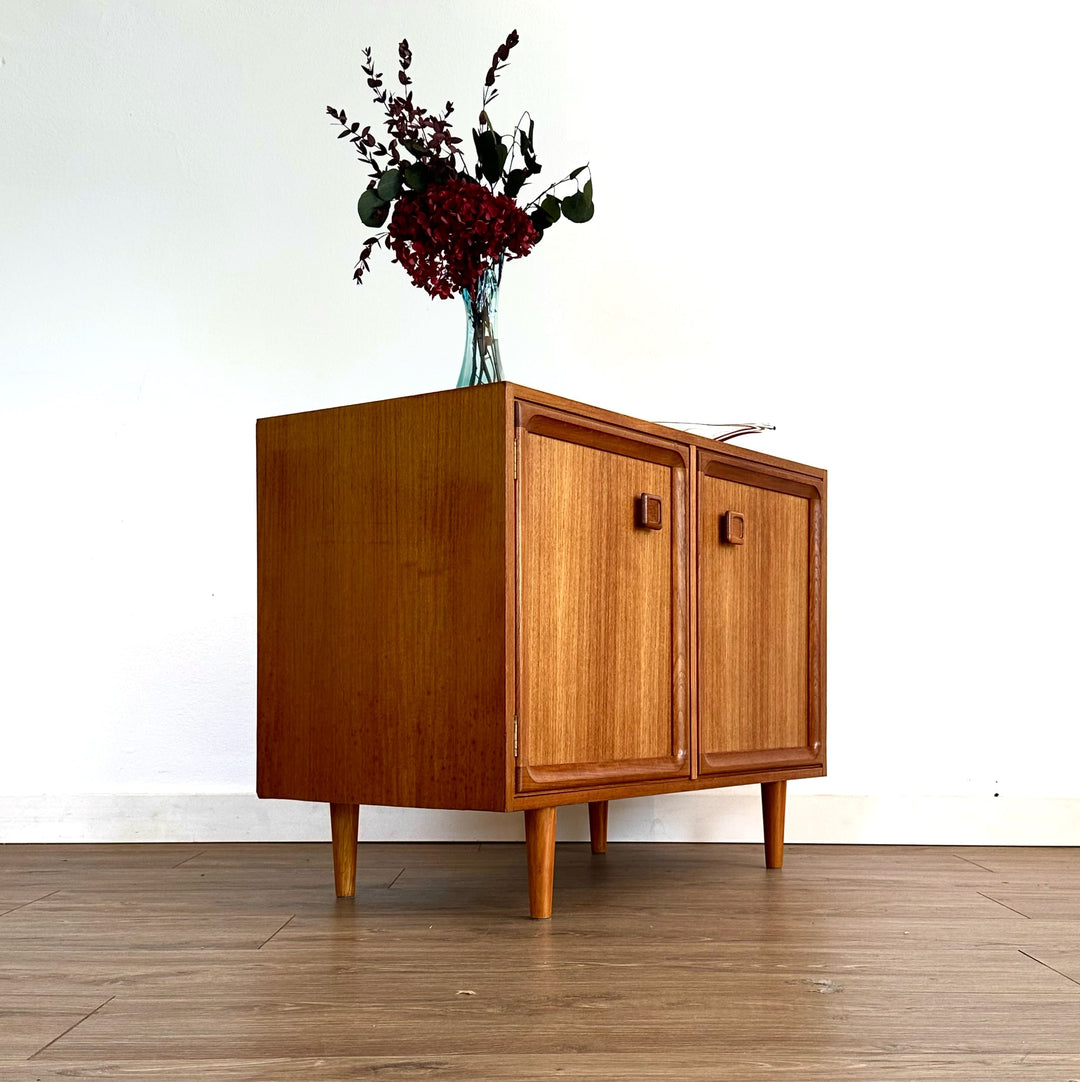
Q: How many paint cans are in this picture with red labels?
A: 0